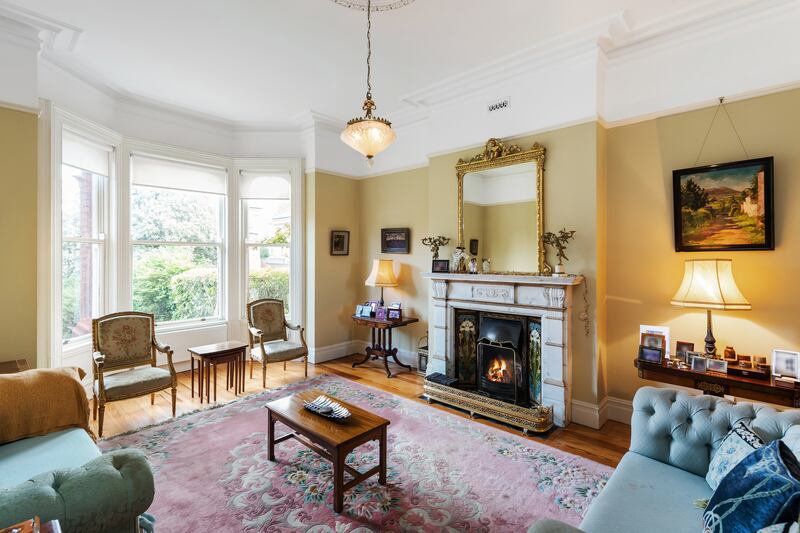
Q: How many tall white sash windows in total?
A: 3